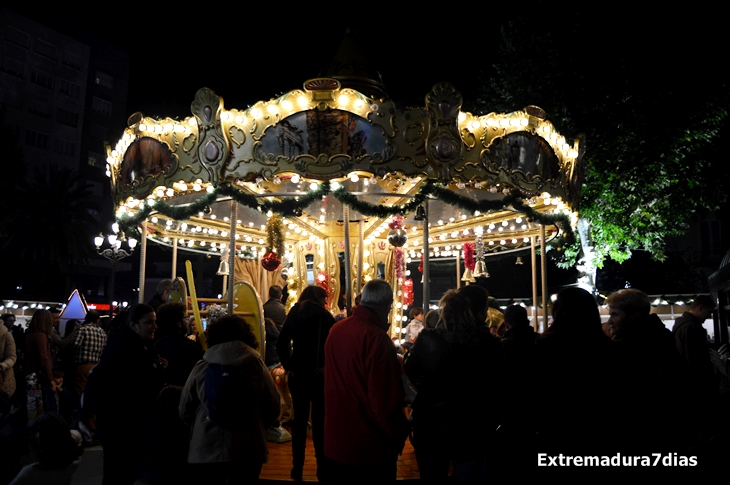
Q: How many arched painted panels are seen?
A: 3